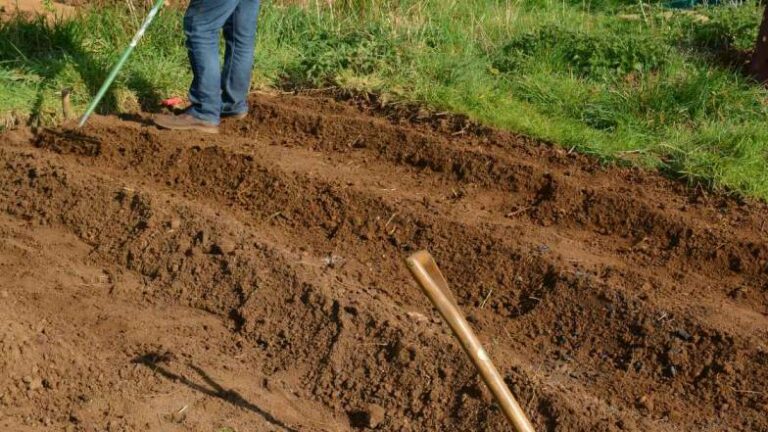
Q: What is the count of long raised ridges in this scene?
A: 3